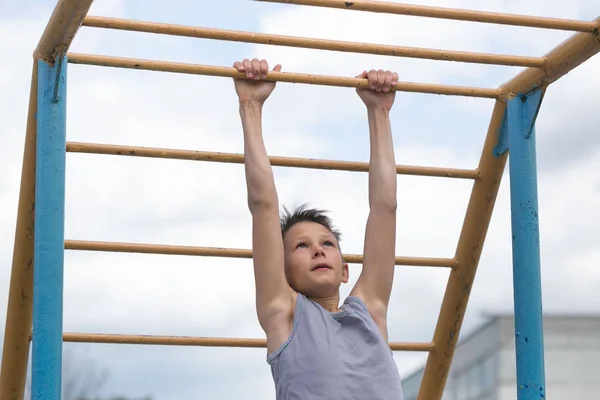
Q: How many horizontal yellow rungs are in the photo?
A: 6